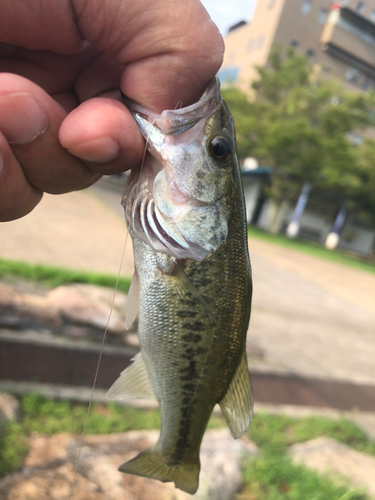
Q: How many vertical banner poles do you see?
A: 2